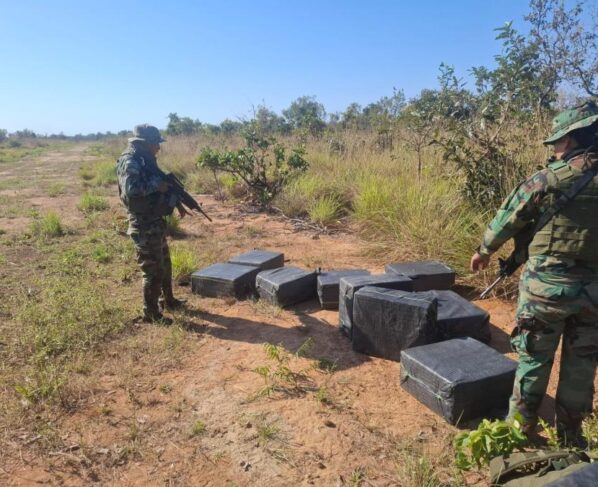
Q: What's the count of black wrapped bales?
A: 9